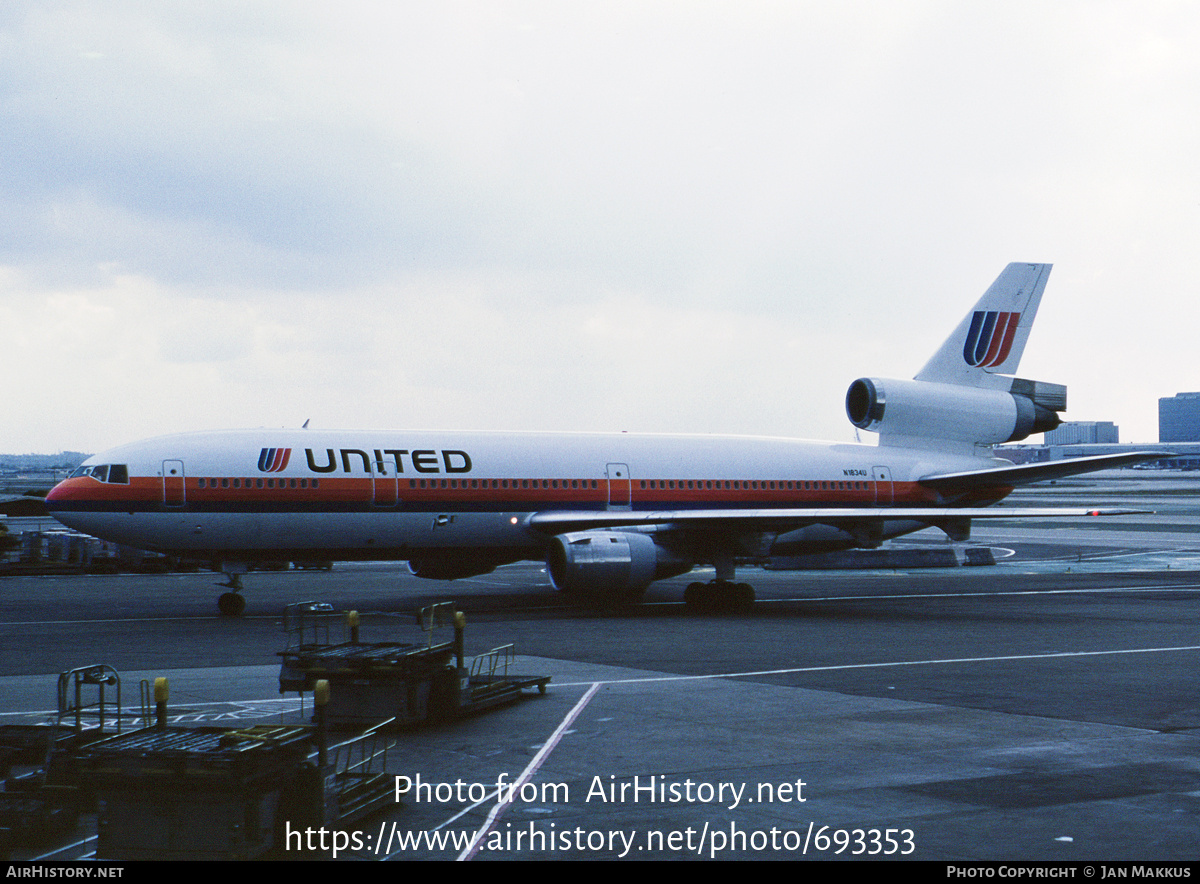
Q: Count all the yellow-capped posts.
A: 4